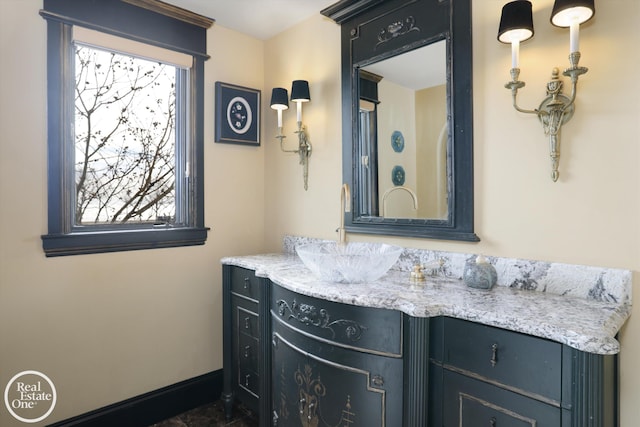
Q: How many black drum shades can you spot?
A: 4